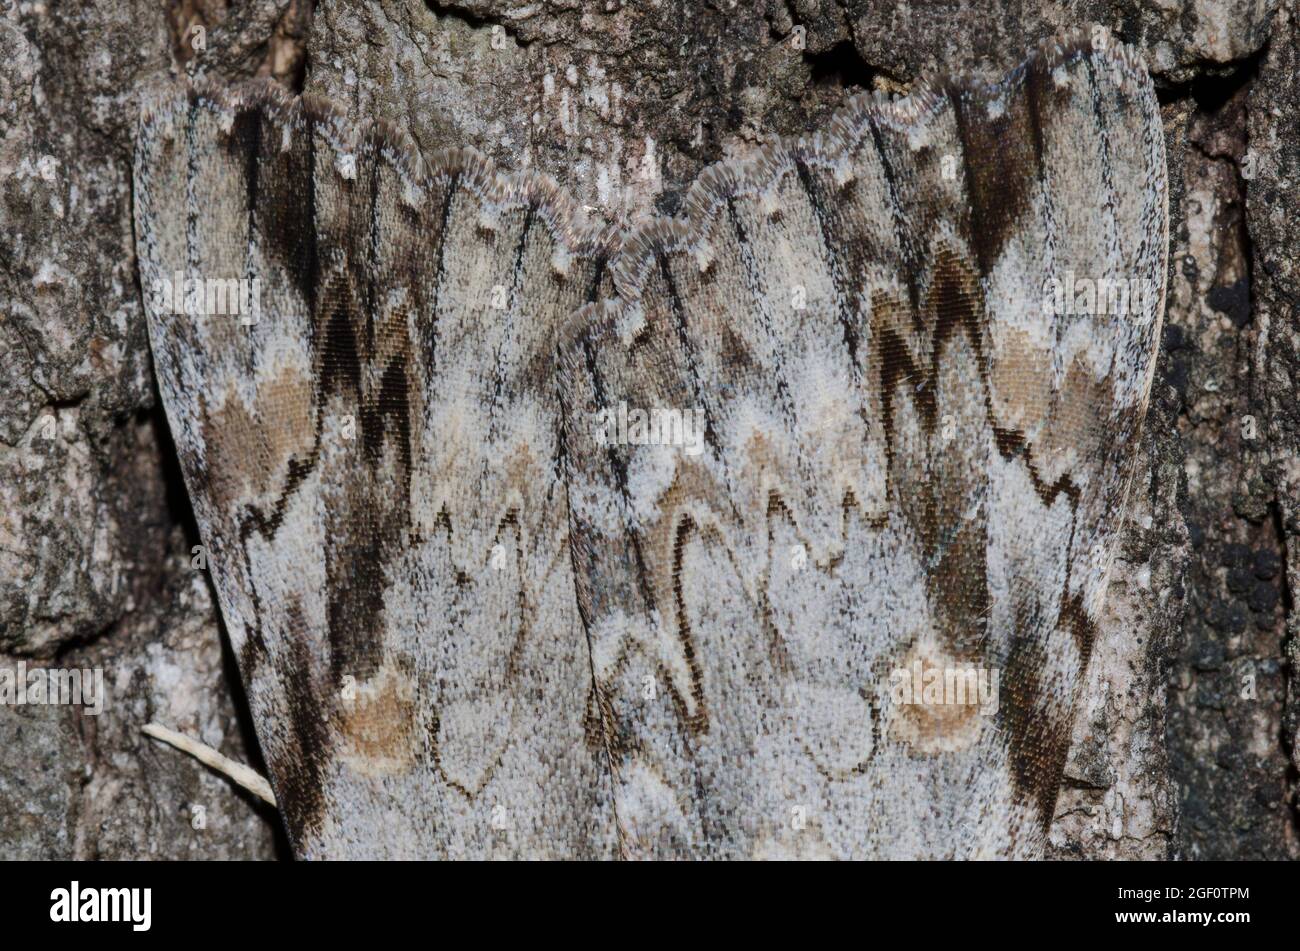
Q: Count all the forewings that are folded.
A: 2